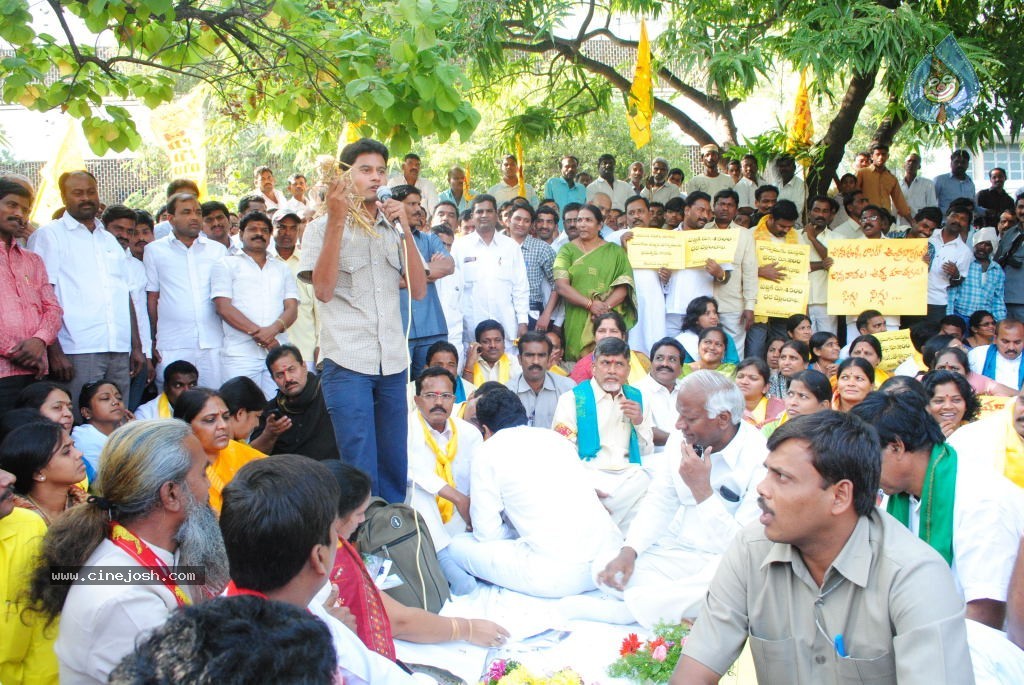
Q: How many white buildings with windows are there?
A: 1